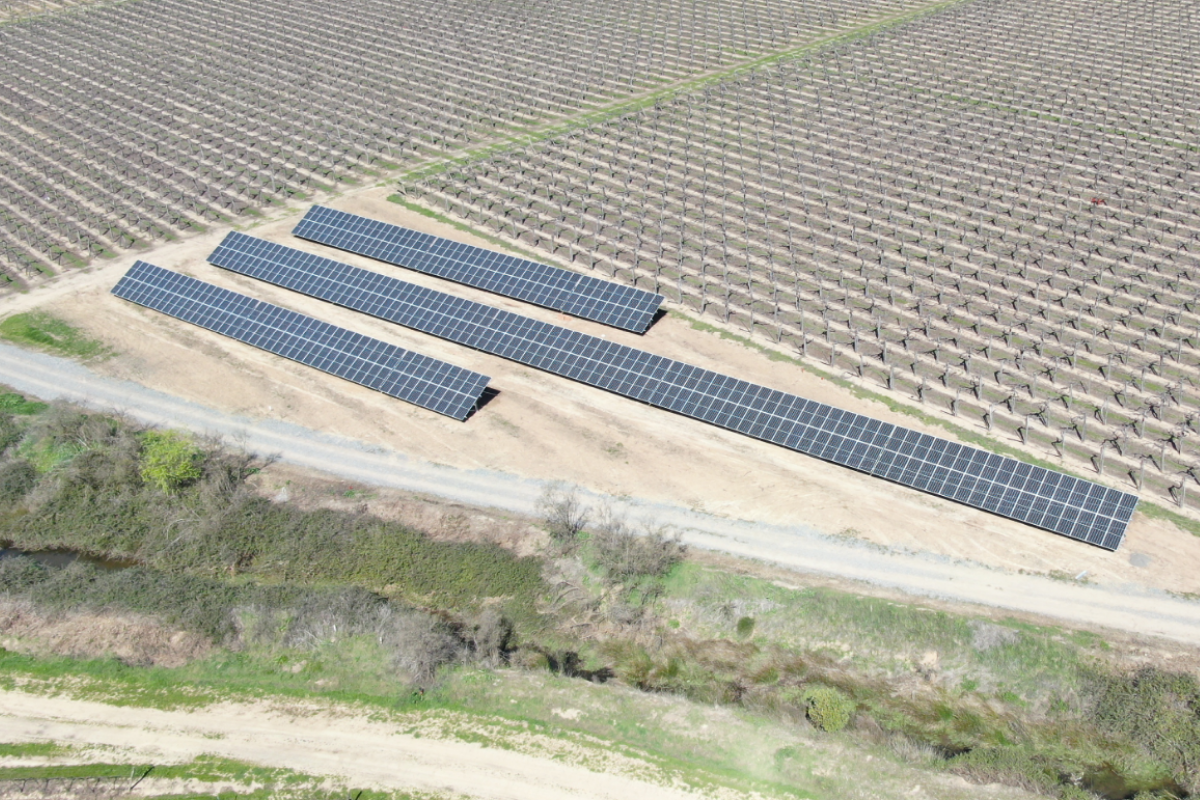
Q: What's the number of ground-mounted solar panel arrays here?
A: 3